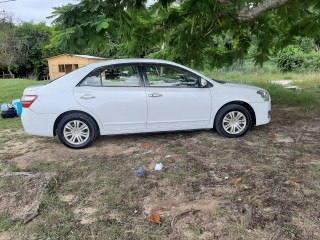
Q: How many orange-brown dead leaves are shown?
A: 4